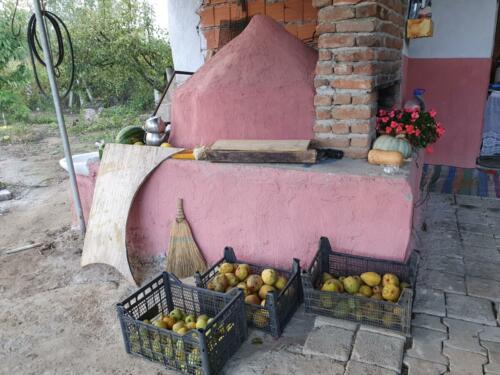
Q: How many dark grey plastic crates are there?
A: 3